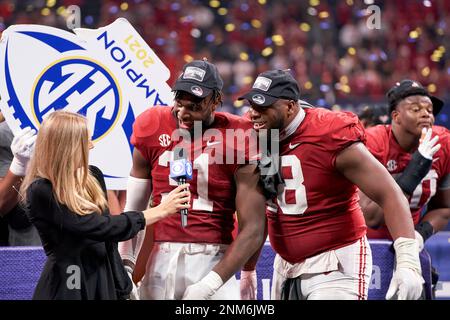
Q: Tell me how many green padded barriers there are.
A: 0